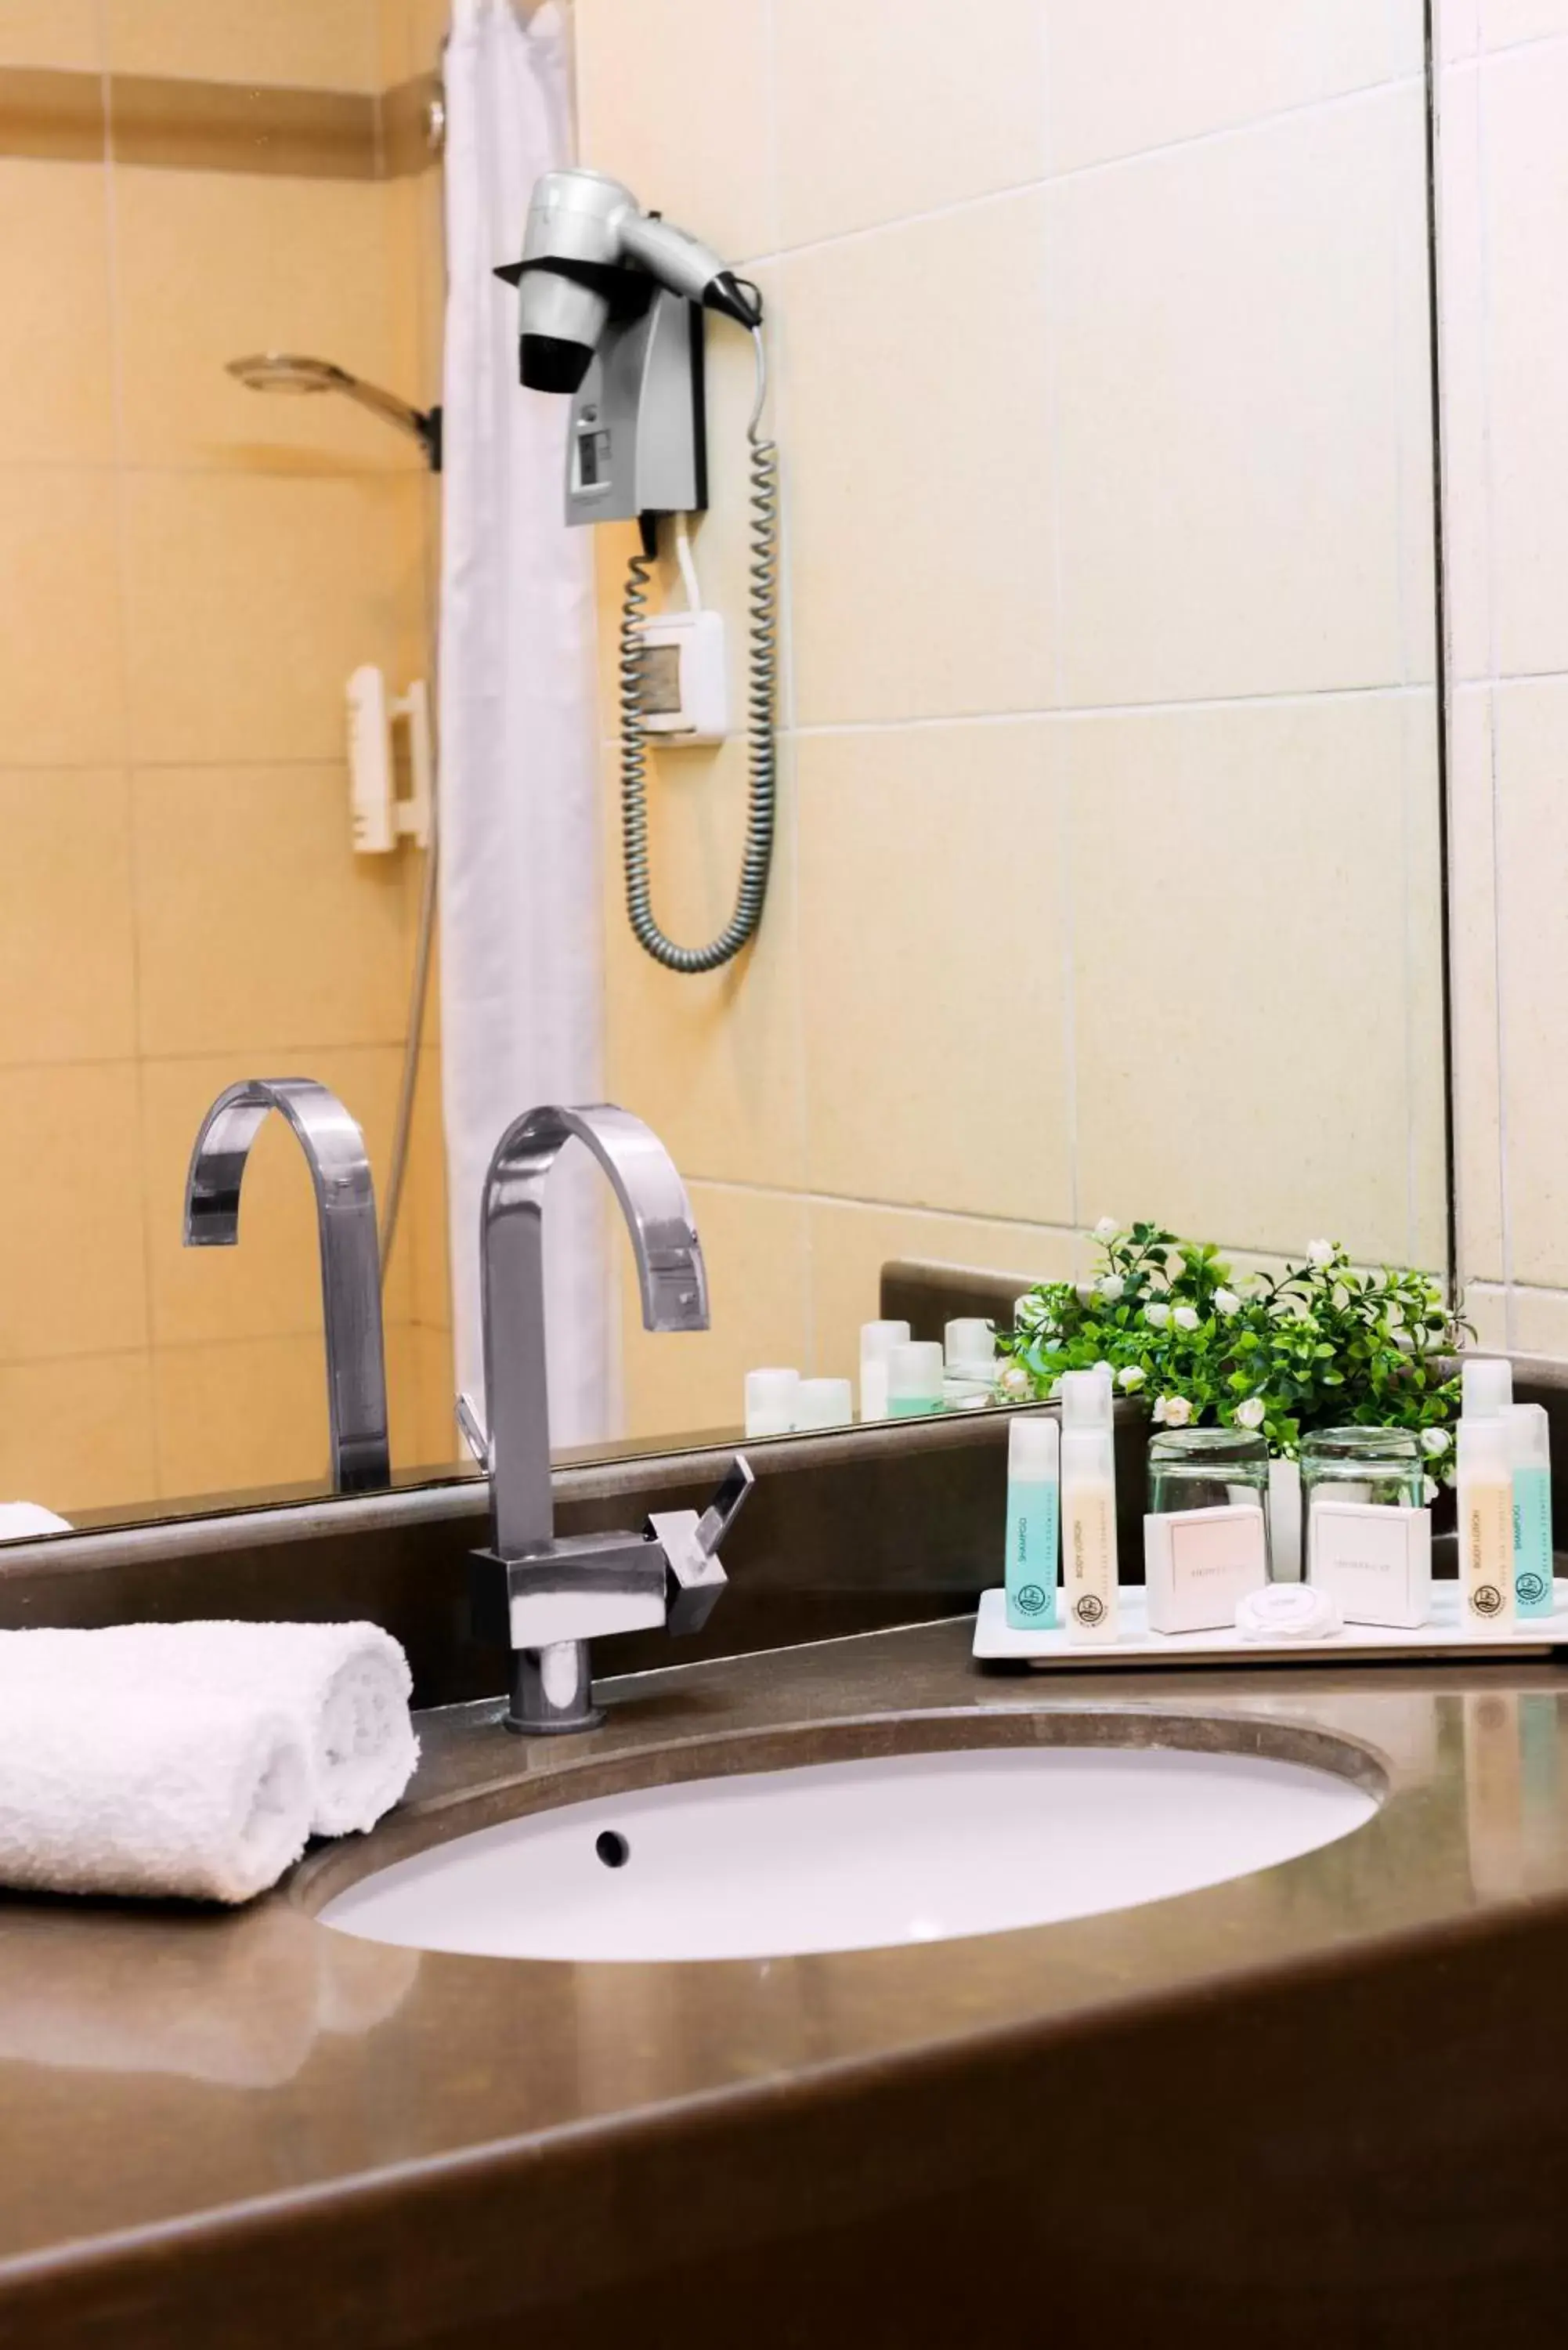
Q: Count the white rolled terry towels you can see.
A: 2